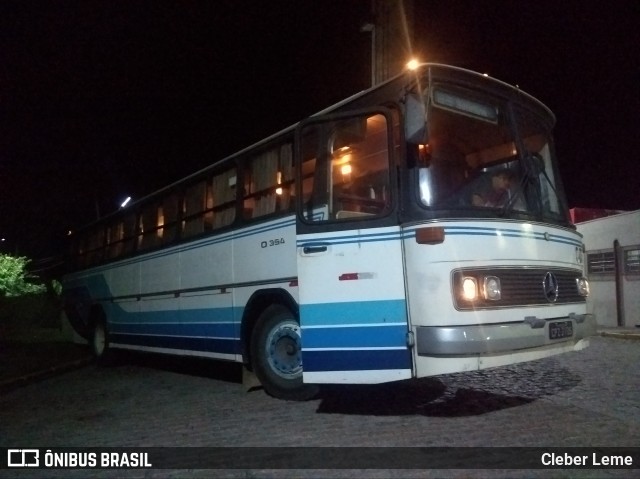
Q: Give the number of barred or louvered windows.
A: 2